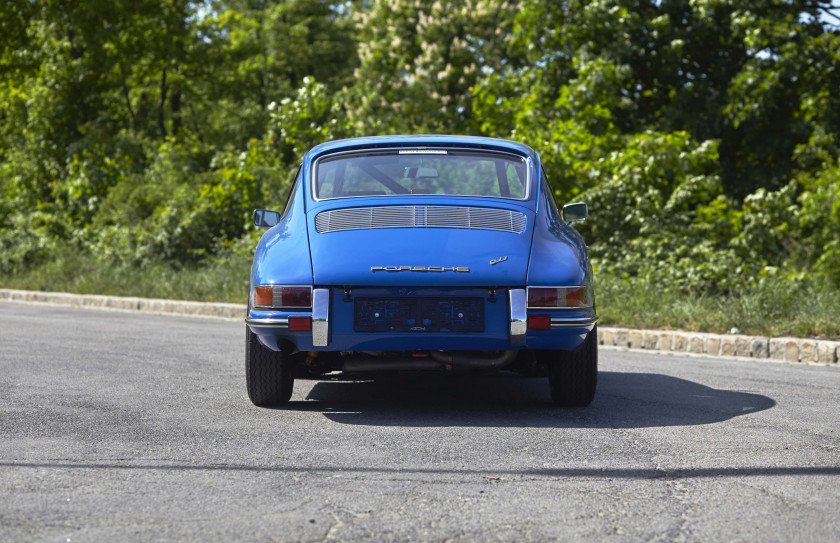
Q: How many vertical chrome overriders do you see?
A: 2